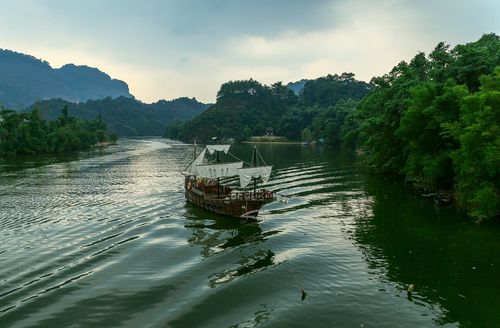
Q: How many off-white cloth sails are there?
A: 4